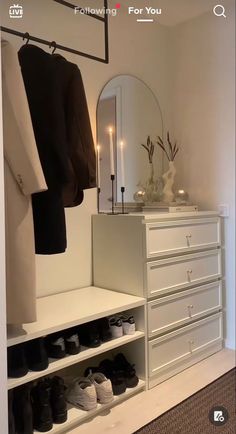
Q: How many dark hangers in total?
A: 2